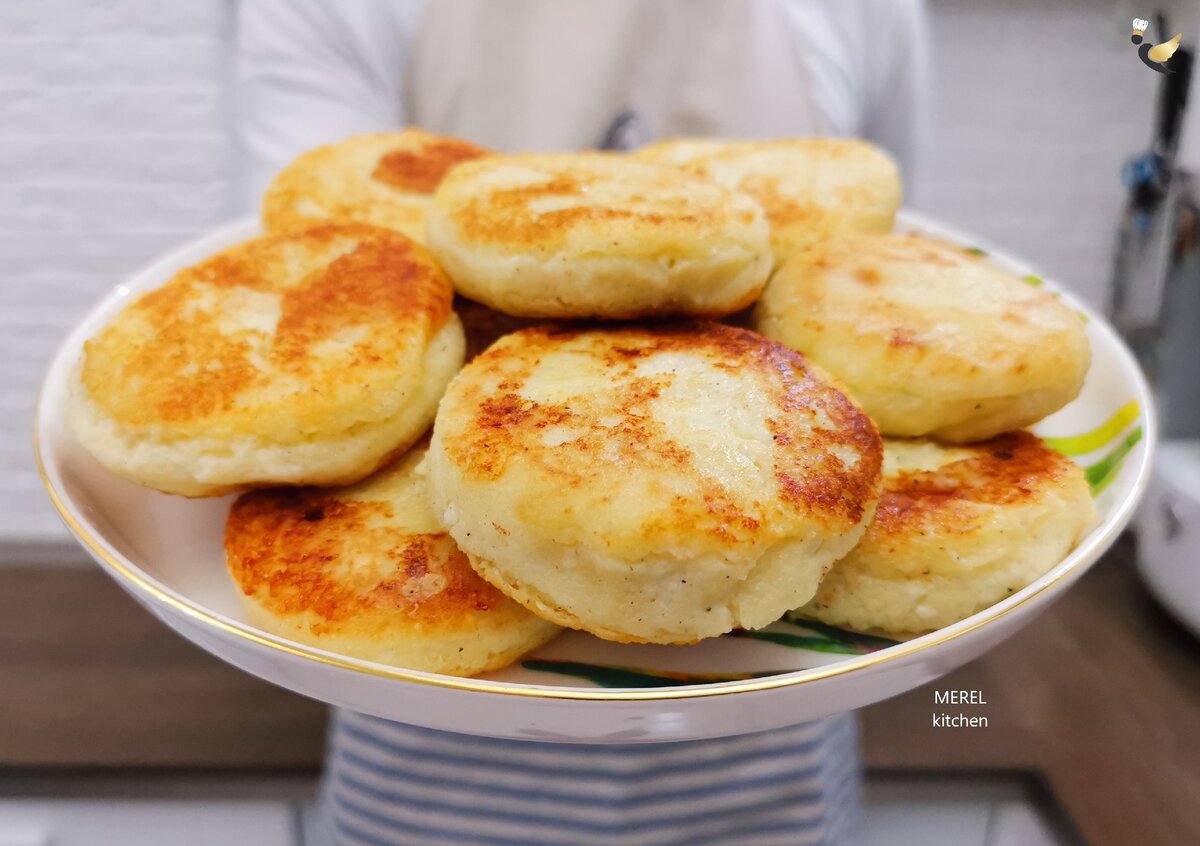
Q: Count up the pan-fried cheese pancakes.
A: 8